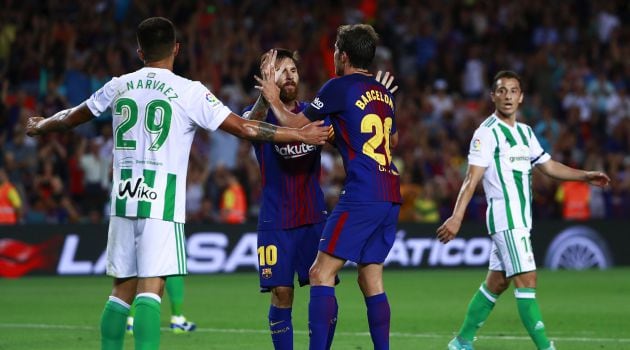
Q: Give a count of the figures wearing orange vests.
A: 3